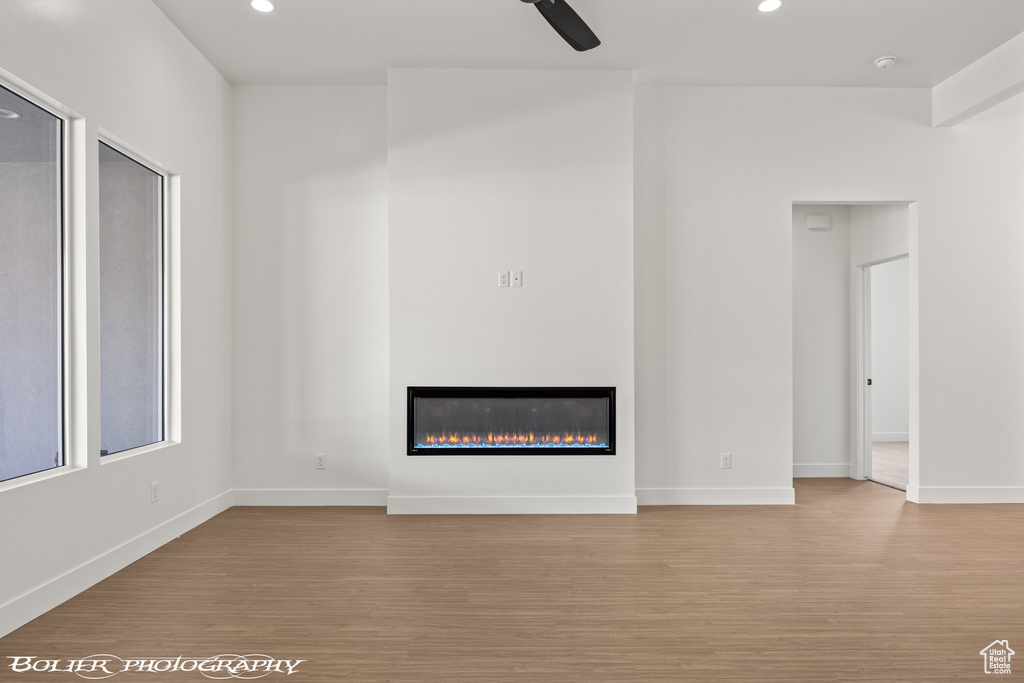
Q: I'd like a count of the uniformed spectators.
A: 0